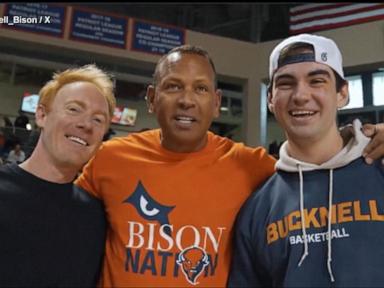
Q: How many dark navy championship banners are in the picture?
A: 3